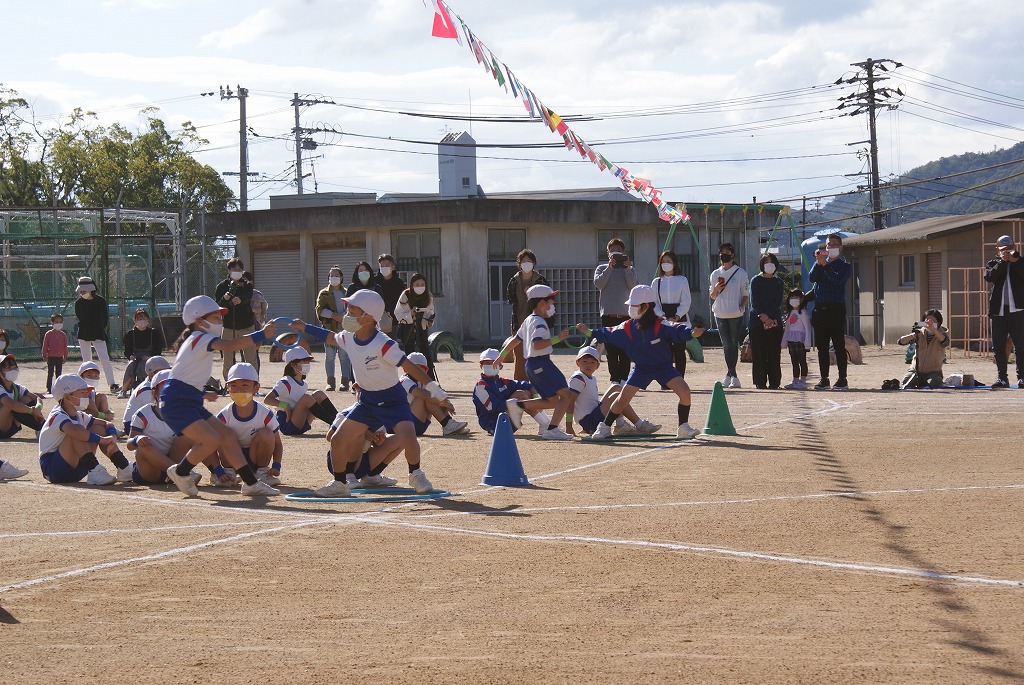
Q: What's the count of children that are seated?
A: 11